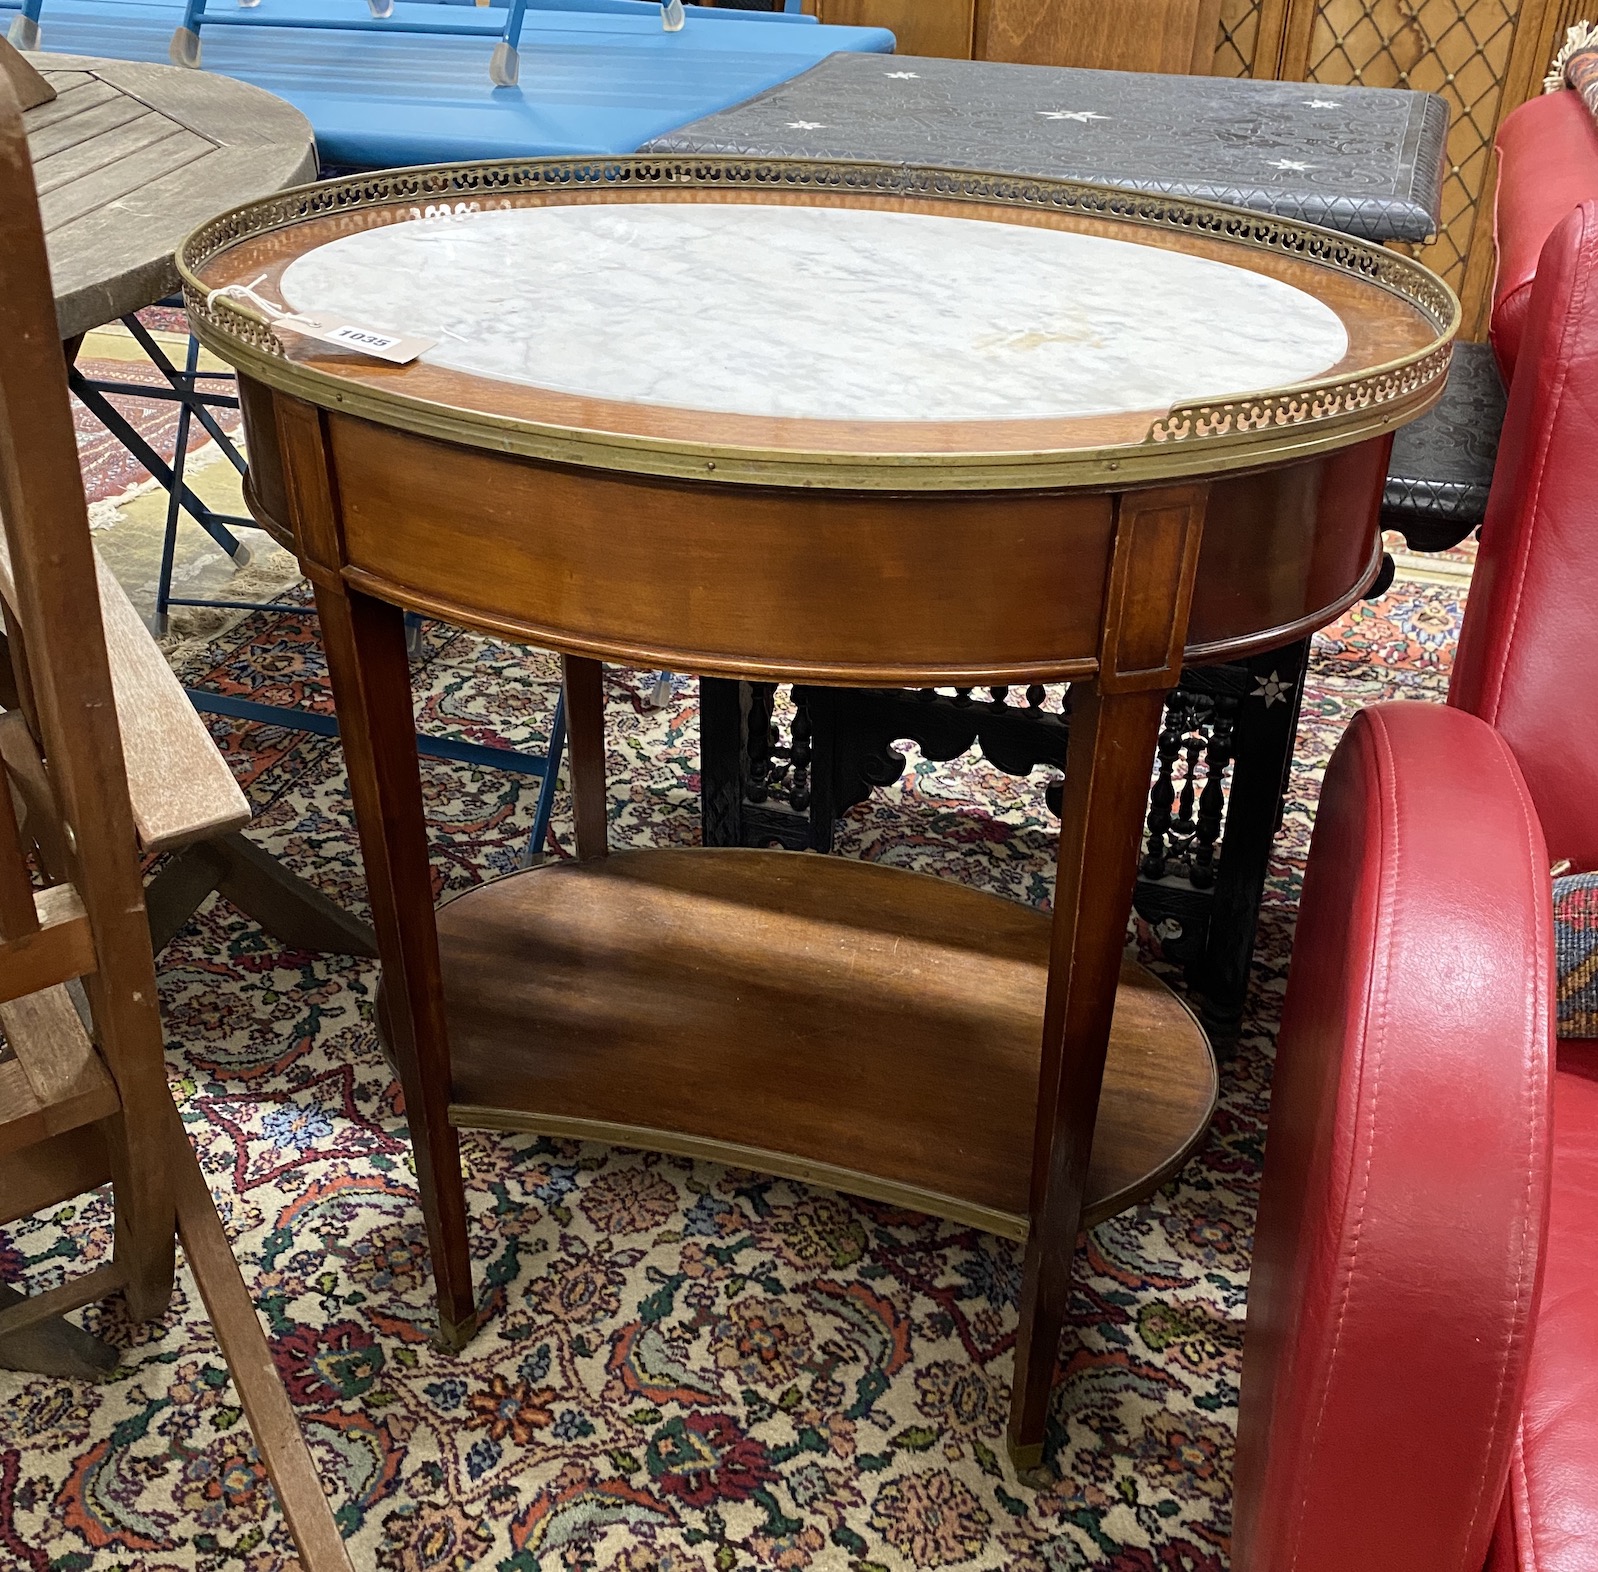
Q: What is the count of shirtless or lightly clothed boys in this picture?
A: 0